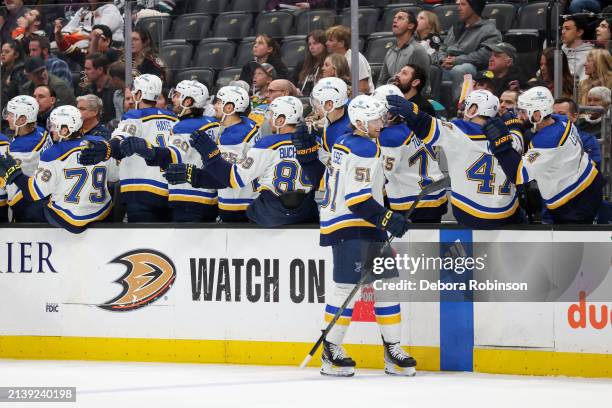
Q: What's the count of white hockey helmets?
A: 11